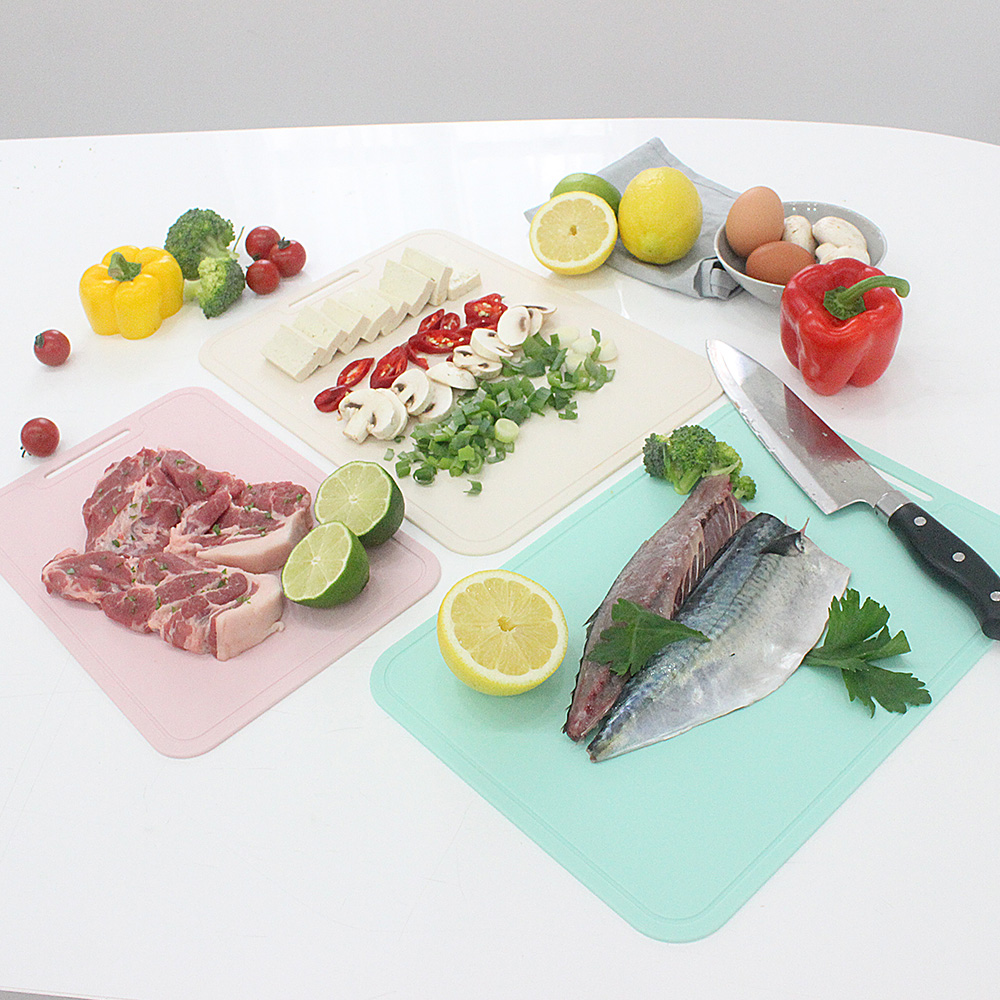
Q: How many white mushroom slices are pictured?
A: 10